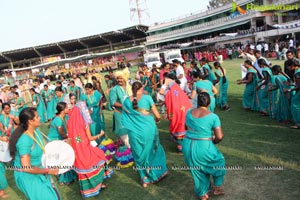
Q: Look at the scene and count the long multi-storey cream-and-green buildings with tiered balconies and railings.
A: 1